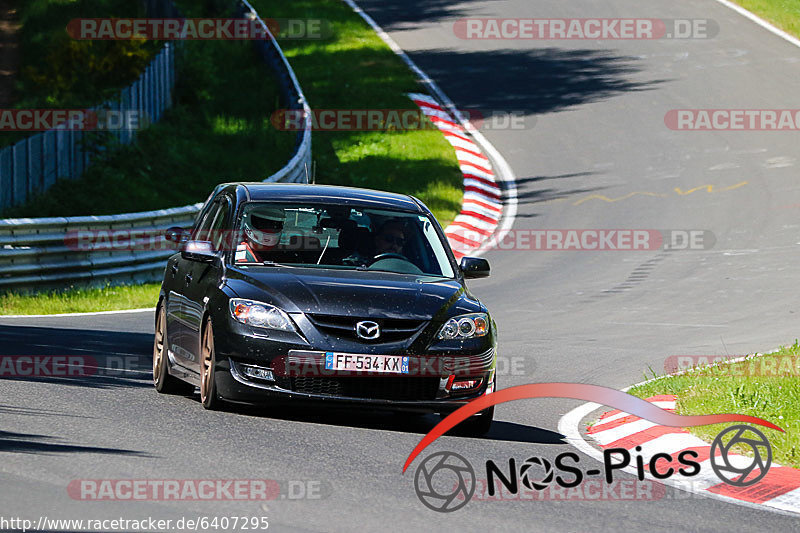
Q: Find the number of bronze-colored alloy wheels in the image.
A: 2